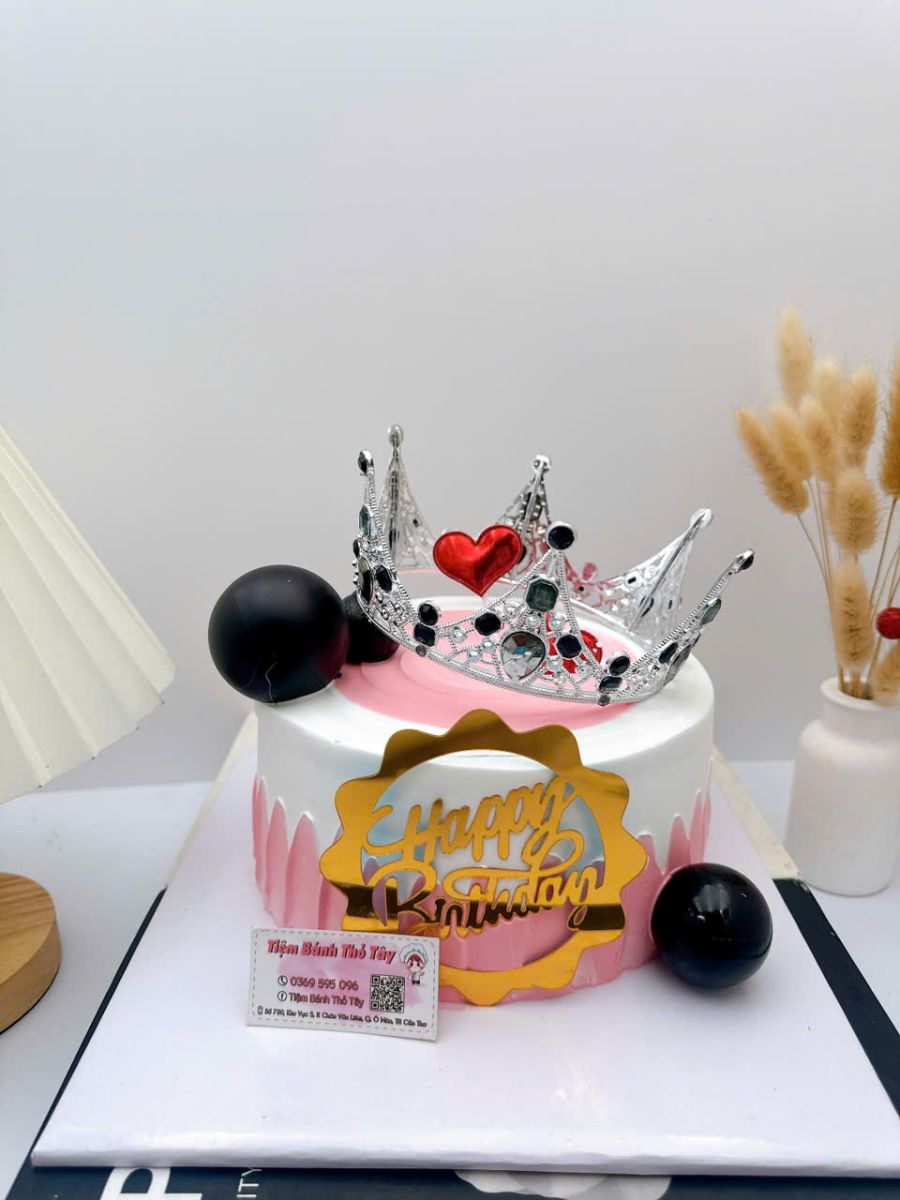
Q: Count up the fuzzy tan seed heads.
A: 10